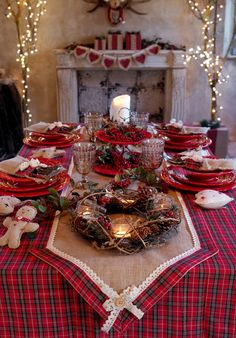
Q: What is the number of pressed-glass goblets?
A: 4